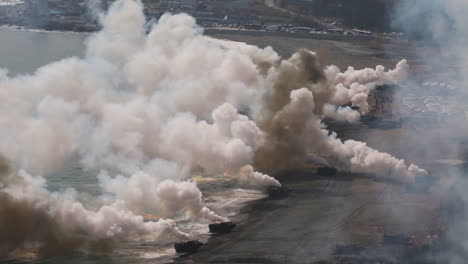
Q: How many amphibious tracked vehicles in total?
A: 4